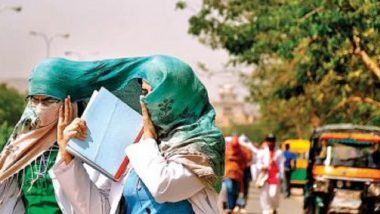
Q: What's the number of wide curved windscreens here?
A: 1